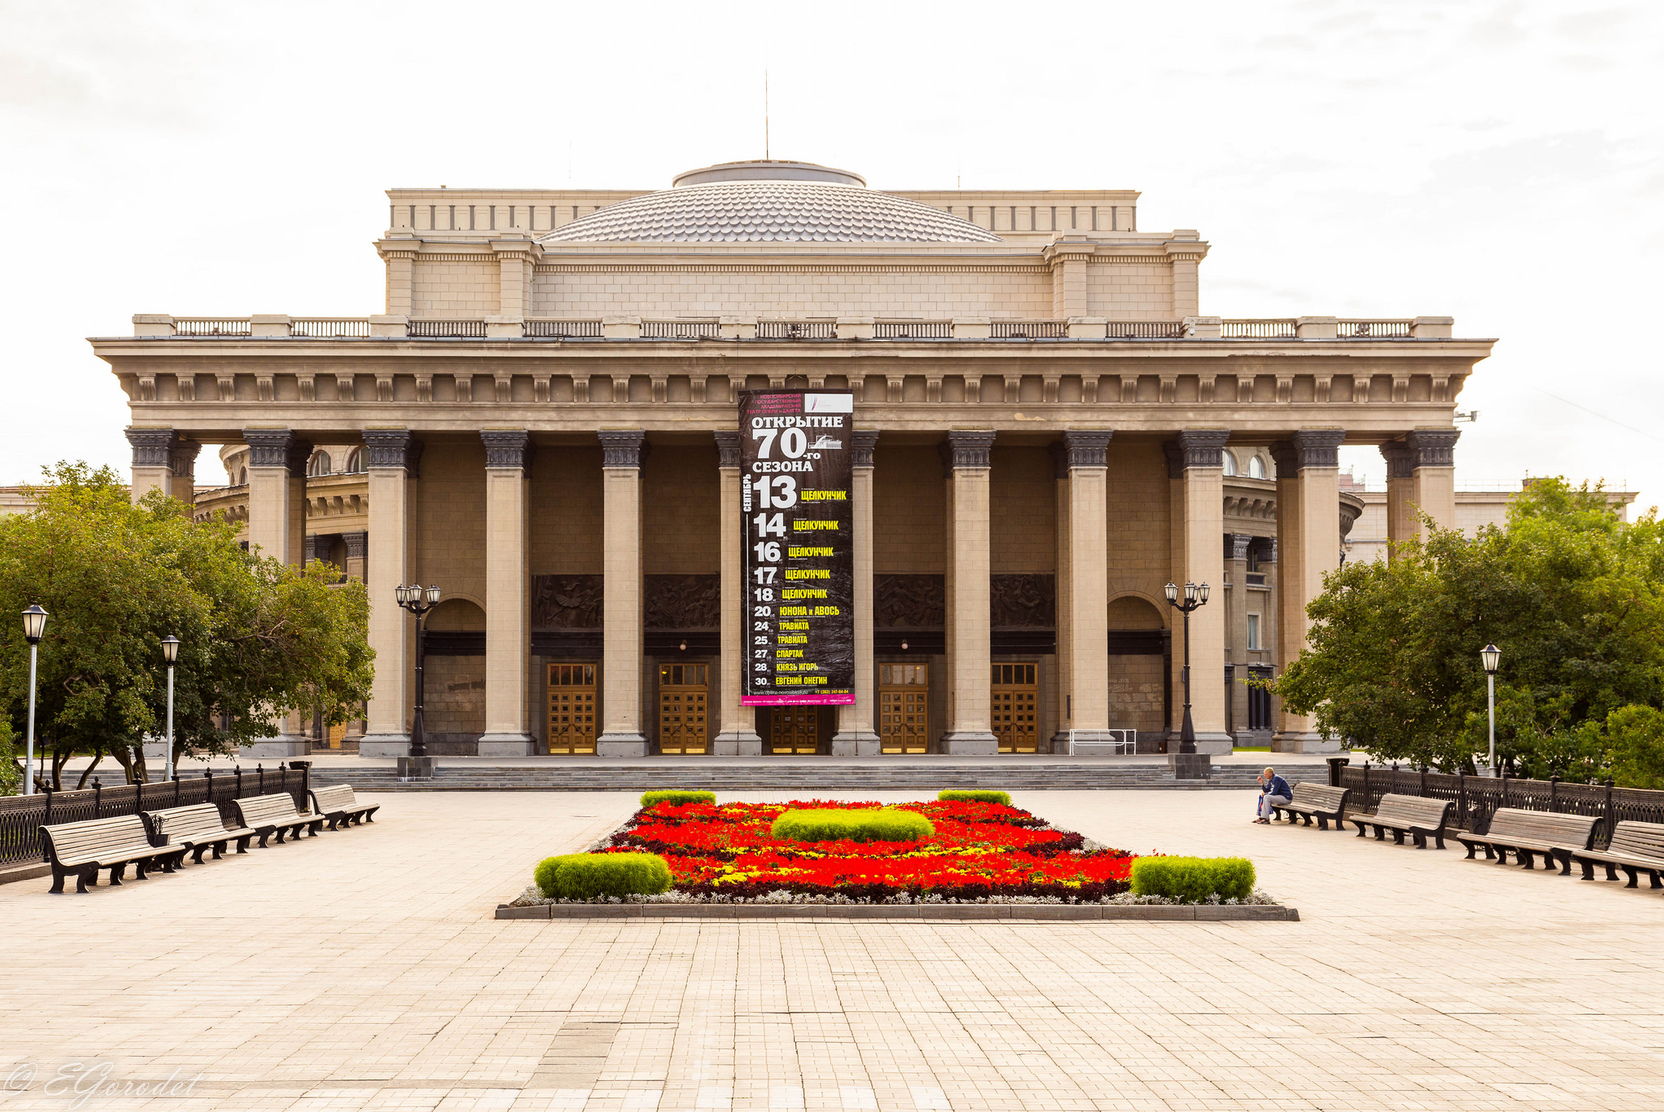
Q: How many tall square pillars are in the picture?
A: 12